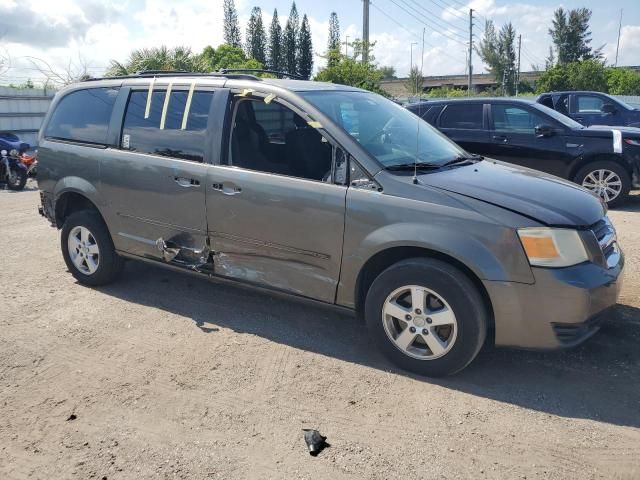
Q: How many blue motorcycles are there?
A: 1